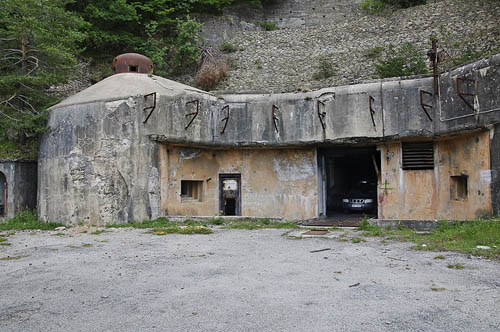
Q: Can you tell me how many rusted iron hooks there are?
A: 8